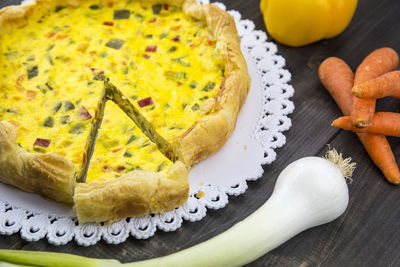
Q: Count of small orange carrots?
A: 4